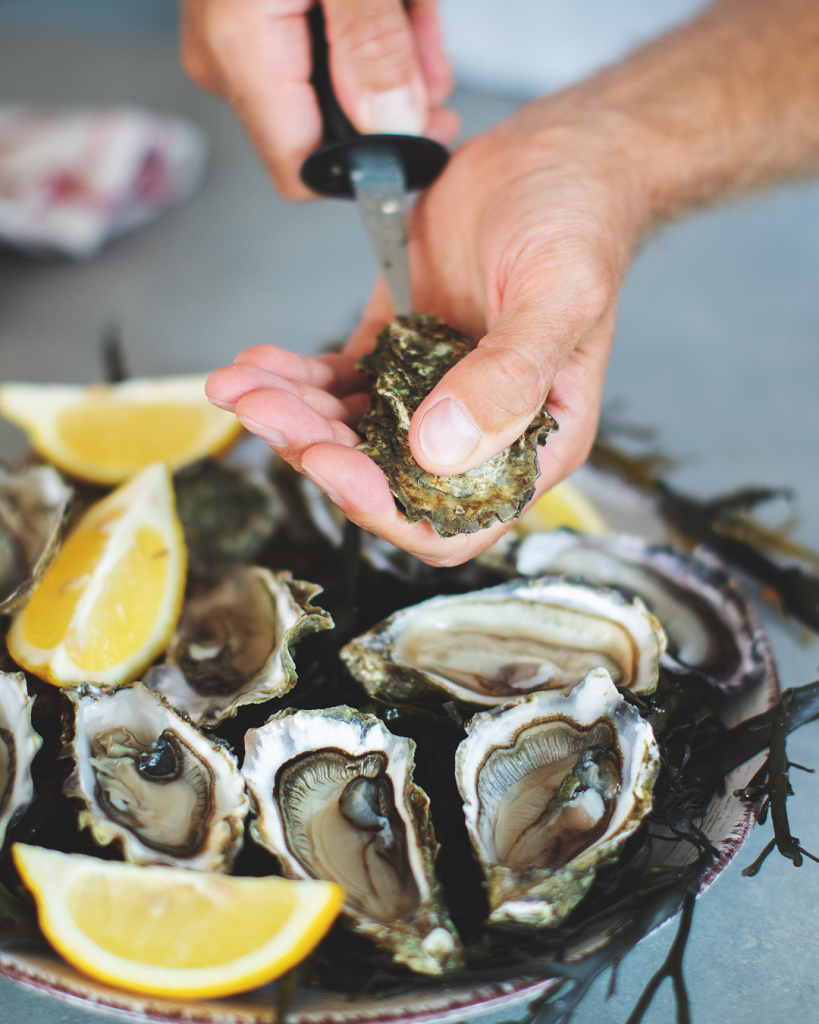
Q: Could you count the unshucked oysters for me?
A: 1